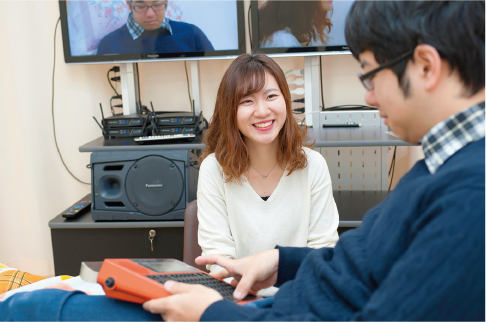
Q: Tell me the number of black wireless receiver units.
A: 4